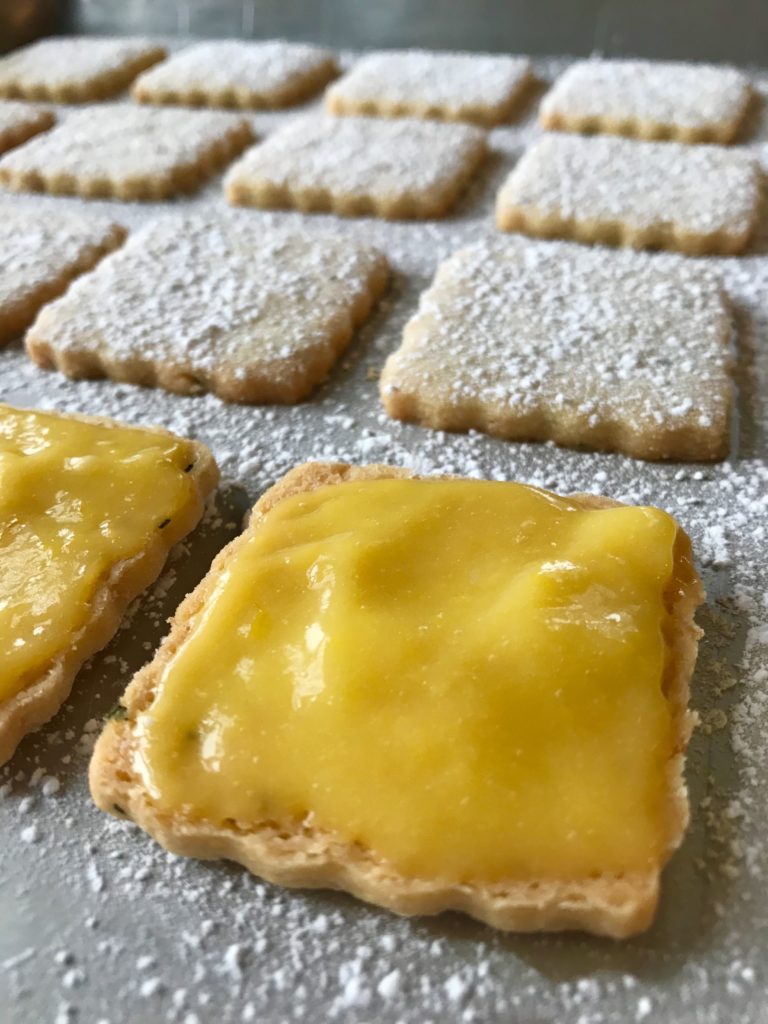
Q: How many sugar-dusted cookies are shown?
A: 11